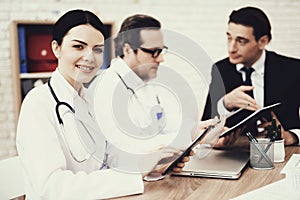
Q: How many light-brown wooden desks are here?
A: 1